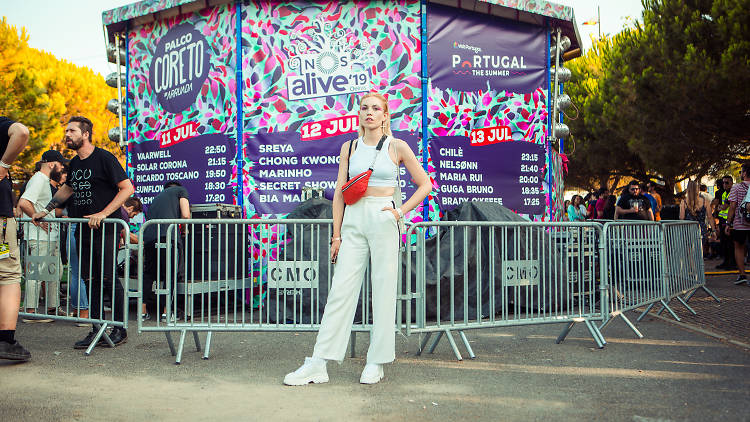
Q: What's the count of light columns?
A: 2